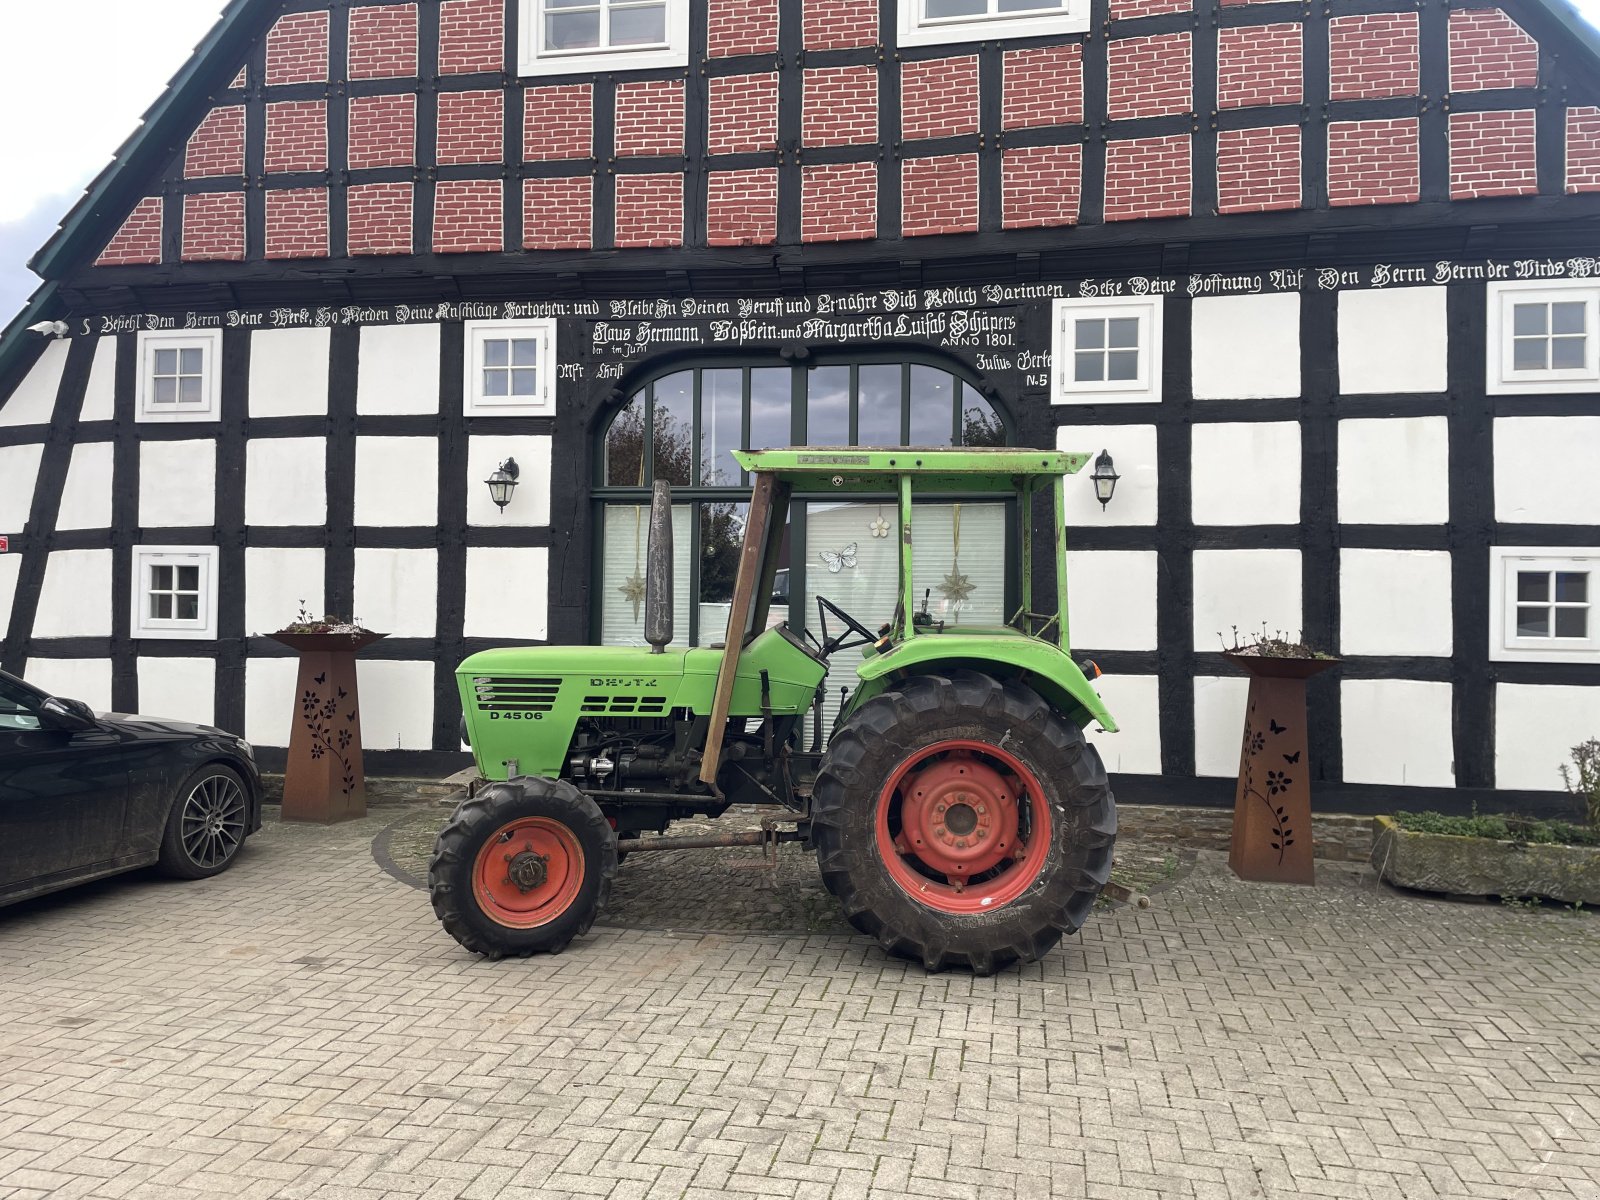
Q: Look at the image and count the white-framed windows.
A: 8